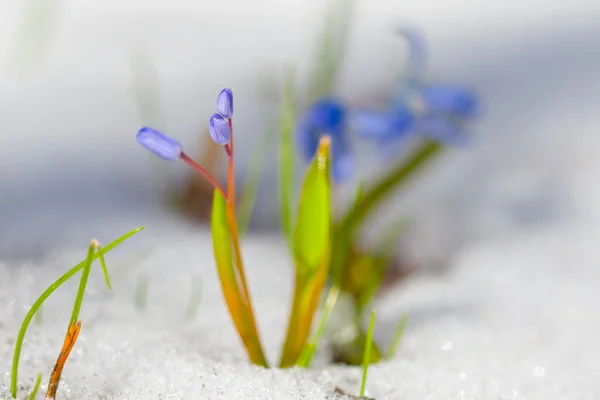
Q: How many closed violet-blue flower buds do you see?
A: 3